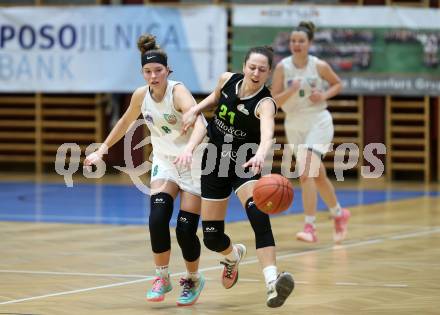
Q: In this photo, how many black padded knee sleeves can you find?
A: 4